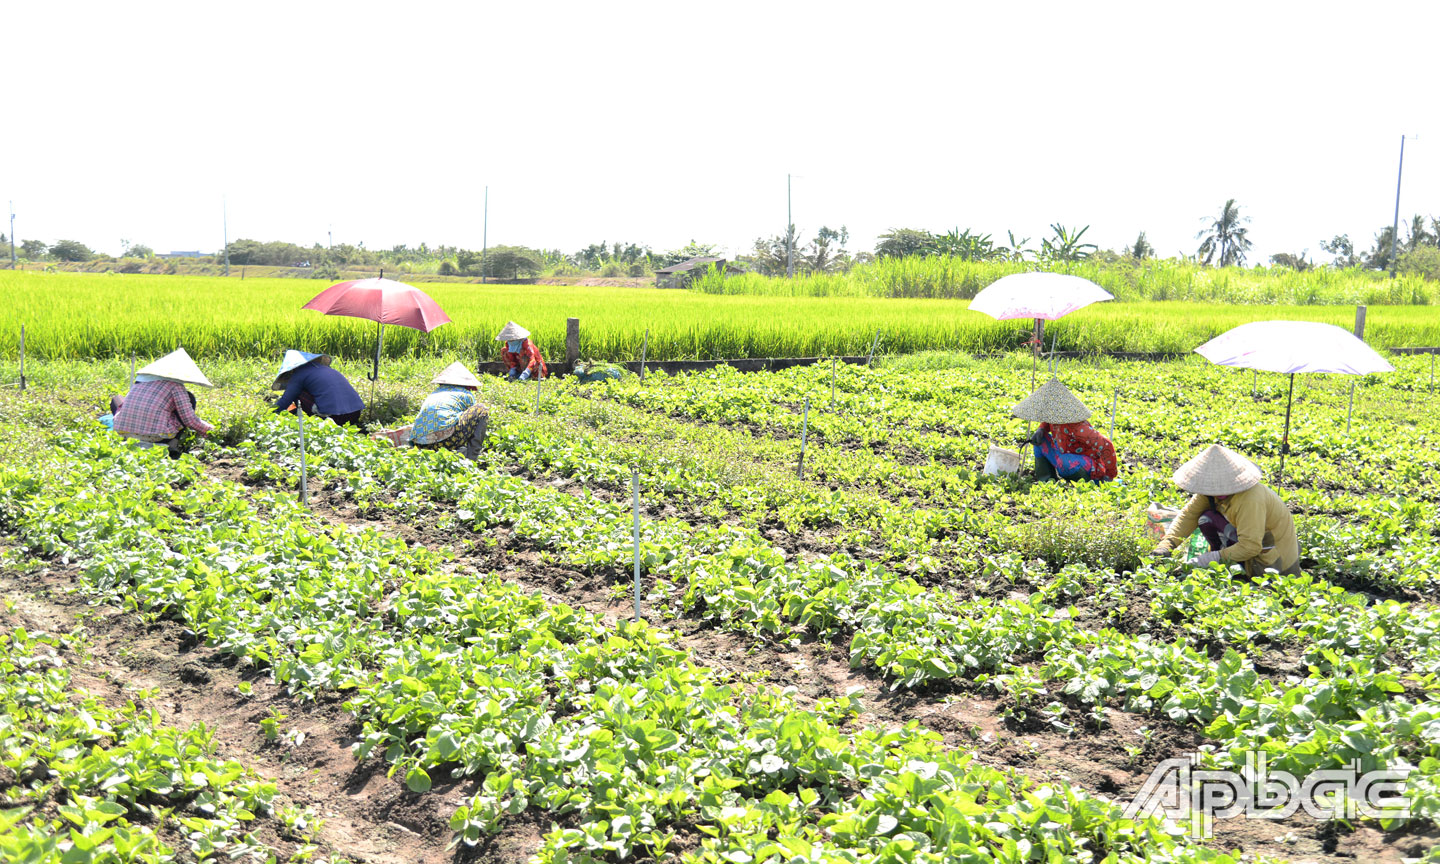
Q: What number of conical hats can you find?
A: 6